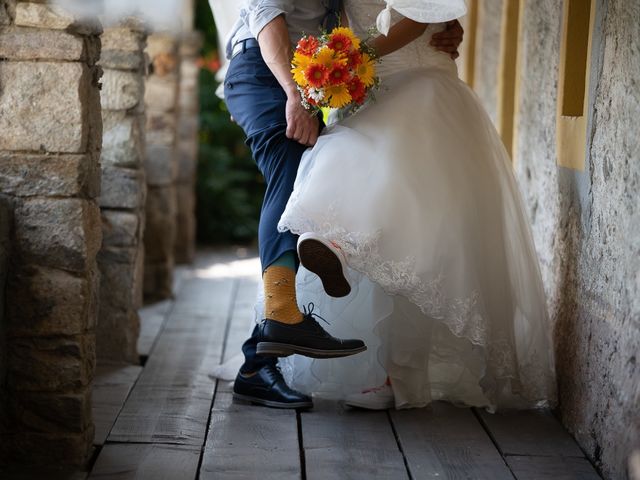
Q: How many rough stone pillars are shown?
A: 4